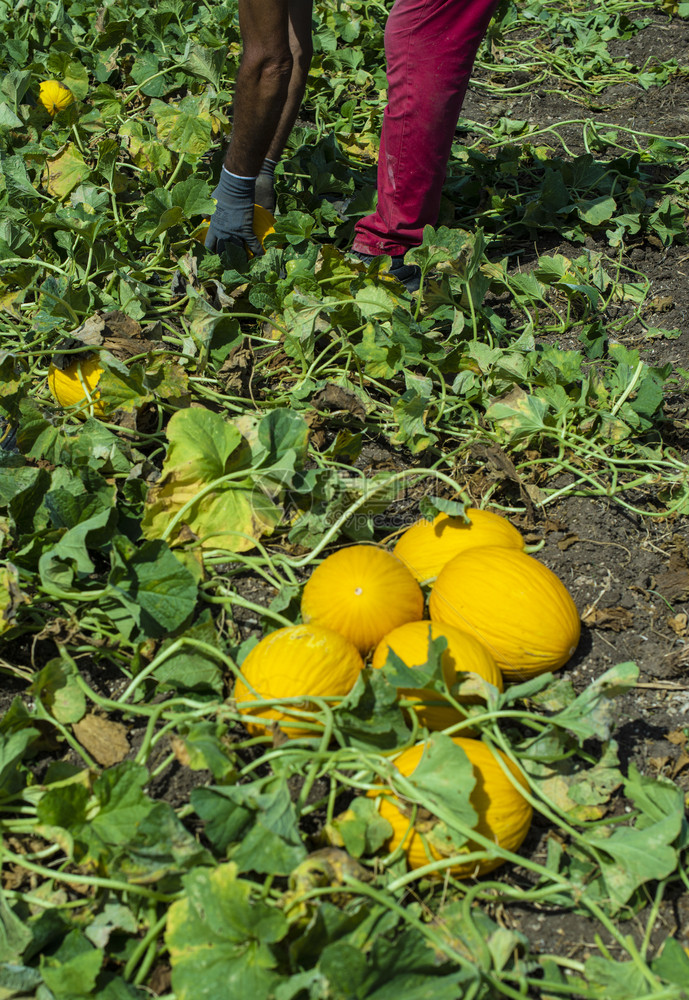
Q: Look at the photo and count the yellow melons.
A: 9